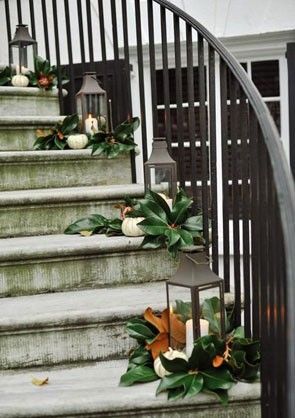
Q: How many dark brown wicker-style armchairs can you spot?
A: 0